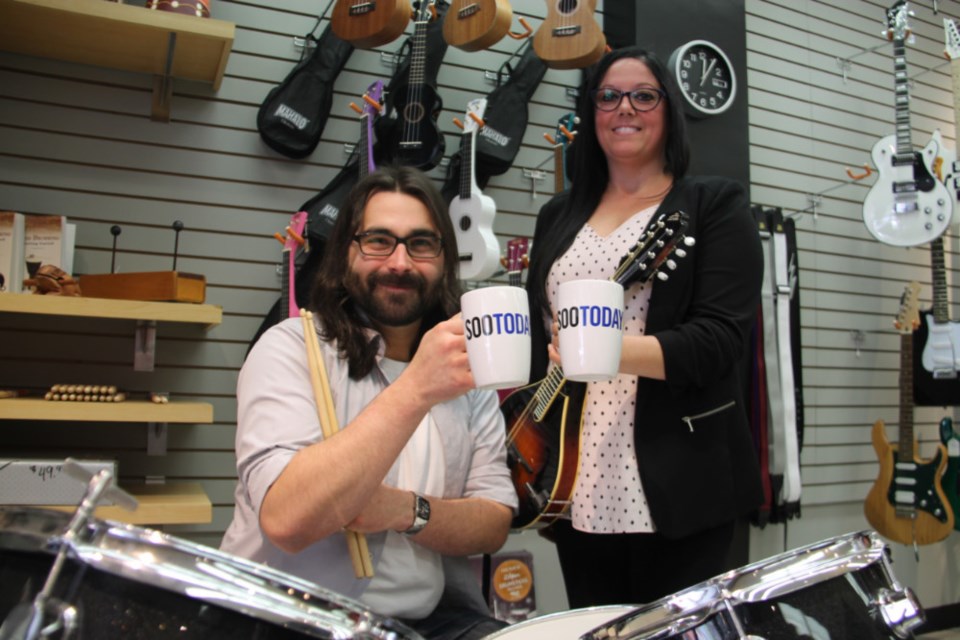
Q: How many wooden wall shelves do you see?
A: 4